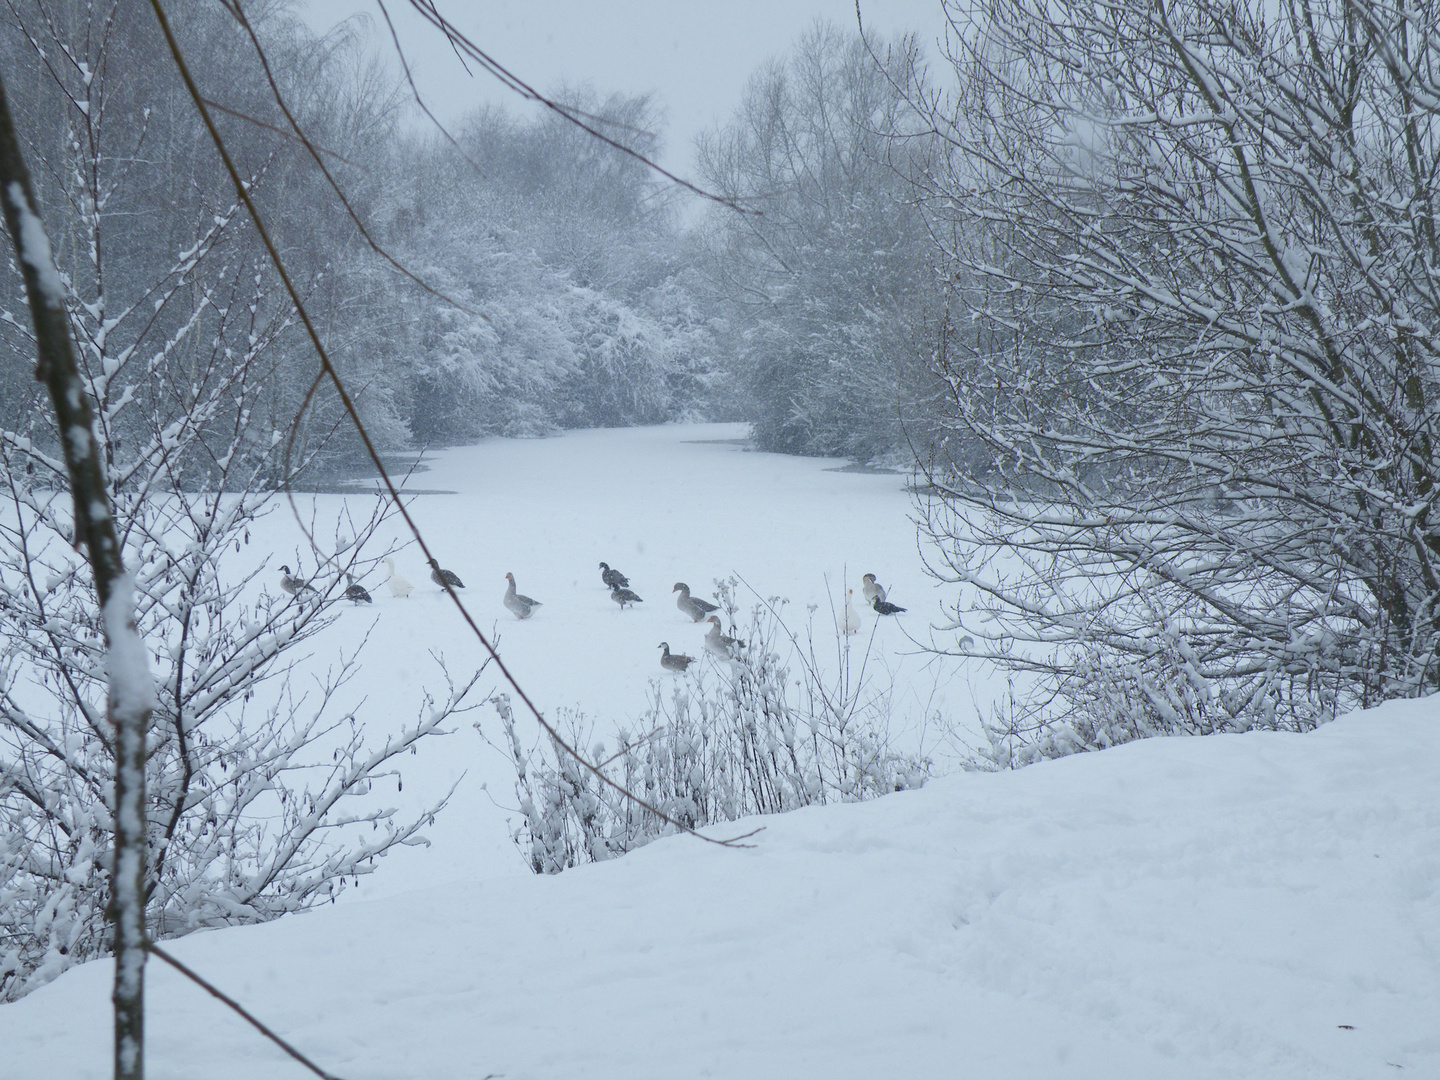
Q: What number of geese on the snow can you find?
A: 13